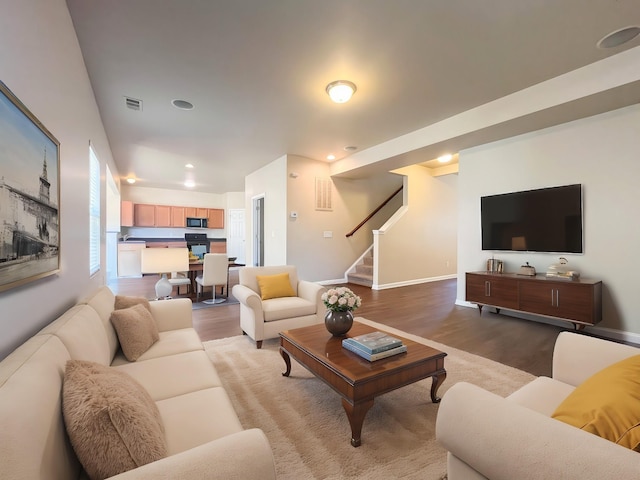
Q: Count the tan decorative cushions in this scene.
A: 3